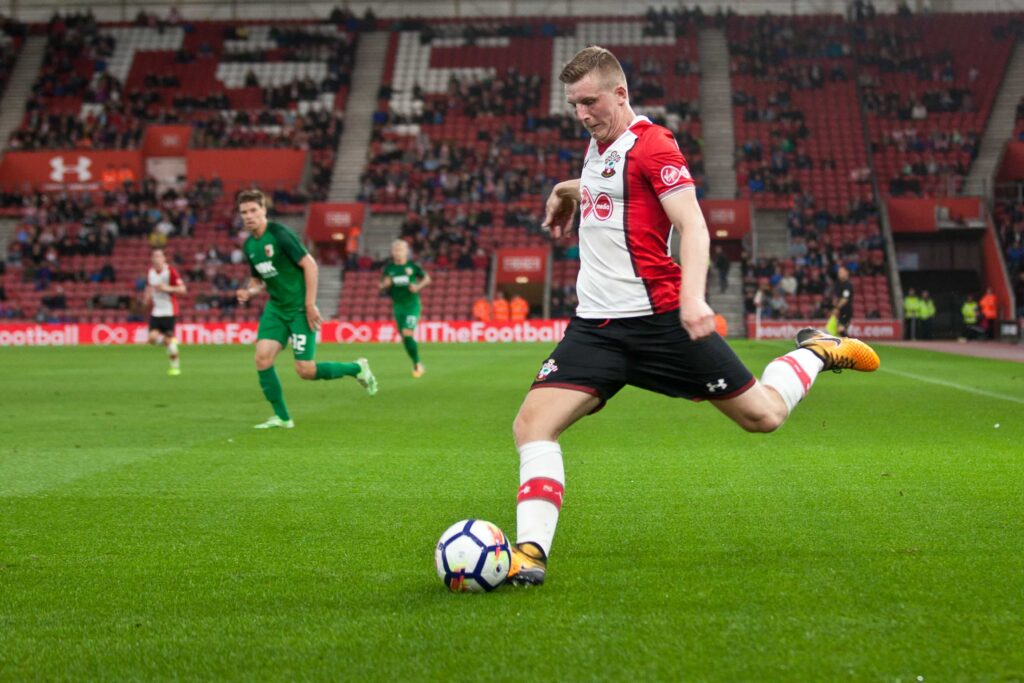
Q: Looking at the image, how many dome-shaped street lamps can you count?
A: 0